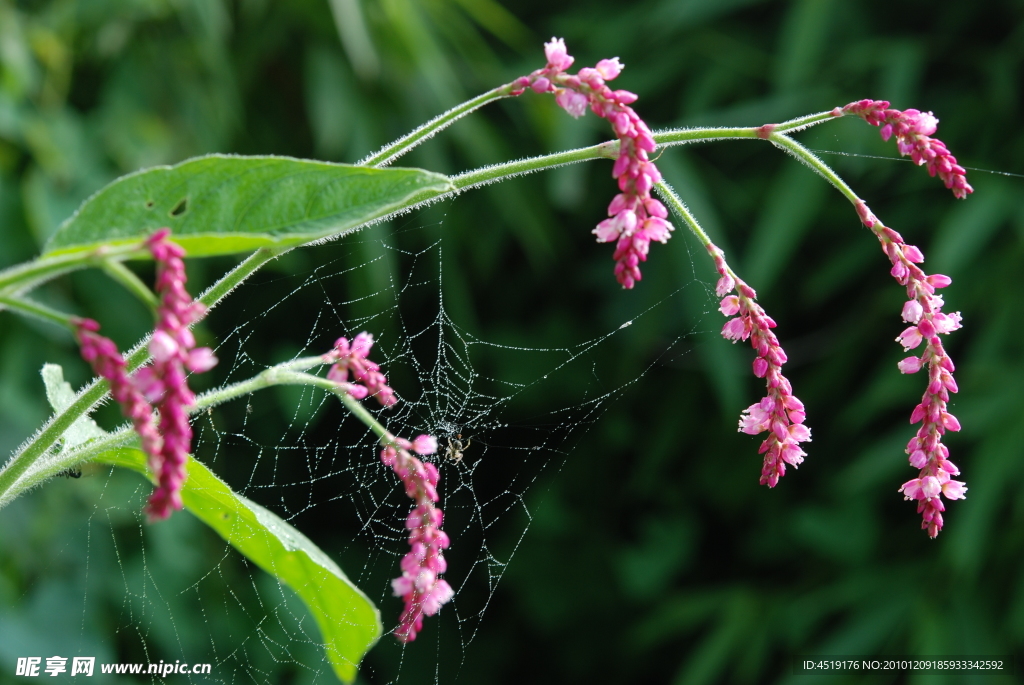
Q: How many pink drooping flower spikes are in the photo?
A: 8